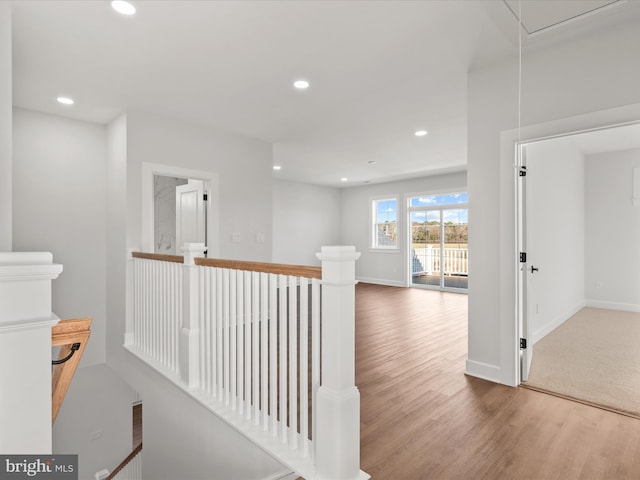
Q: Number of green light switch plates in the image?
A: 0